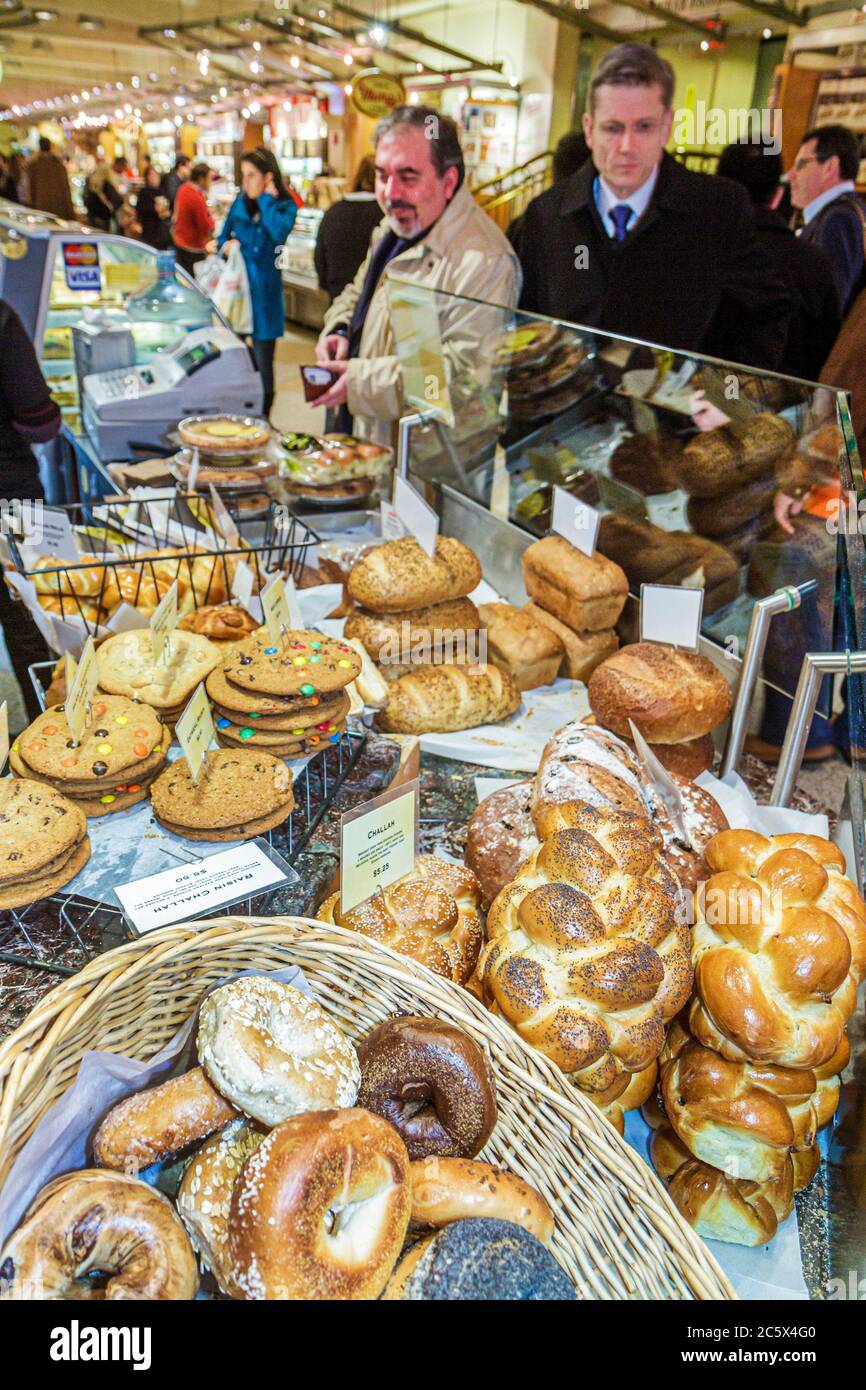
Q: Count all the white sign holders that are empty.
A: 3